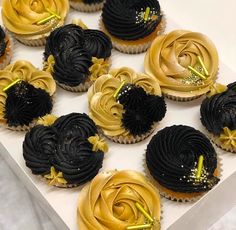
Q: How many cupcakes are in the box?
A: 12